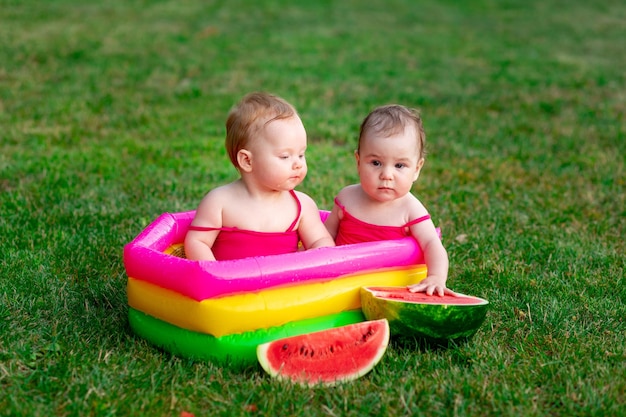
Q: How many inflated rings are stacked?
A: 3